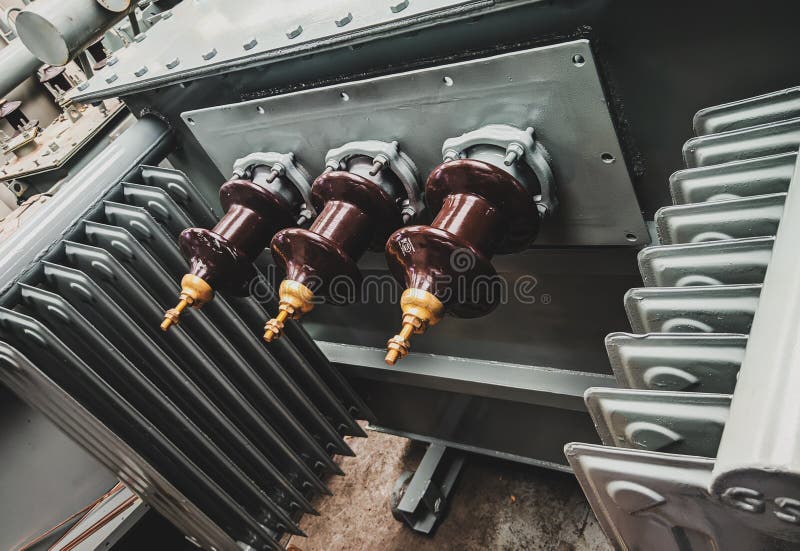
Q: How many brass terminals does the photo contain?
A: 3